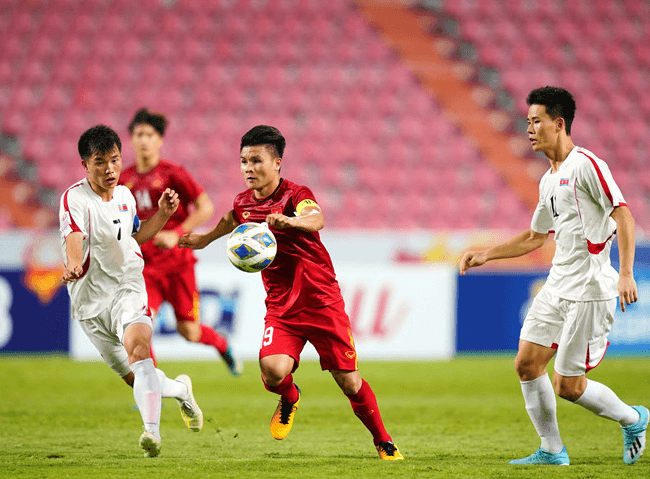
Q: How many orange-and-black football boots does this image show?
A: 2